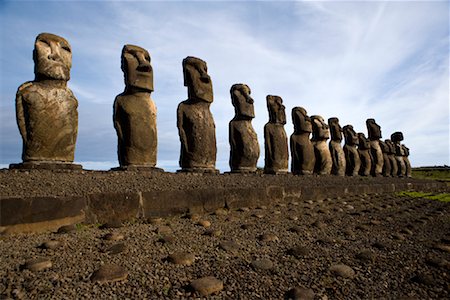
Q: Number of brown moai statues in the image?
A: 15